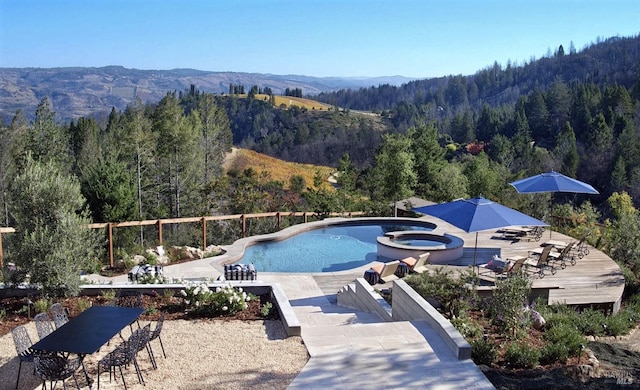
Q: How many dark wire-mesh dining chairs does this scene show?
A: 8